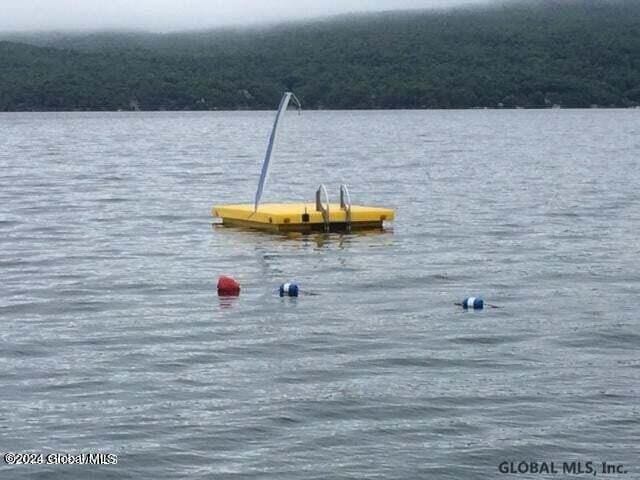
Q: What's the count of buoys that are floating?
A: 3